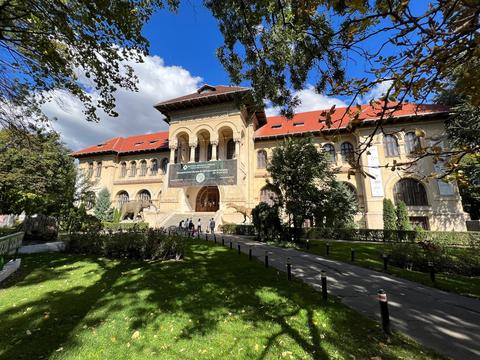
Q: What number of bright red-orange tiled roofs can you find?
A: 2